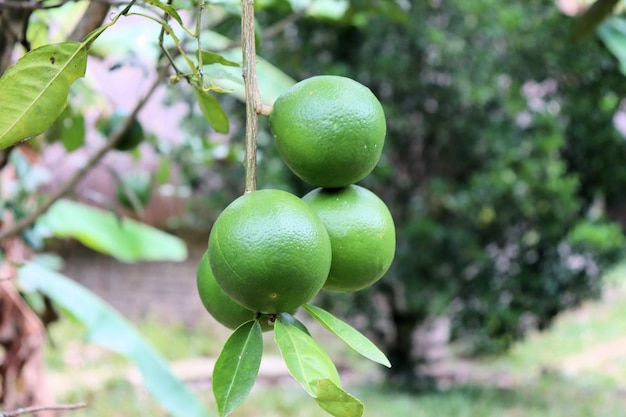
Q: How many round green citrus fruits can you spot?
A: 4